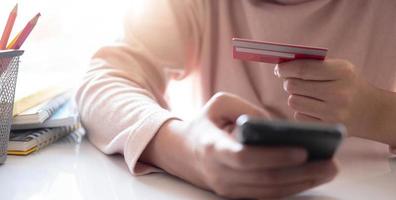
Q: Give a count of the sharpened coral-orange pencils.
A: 1